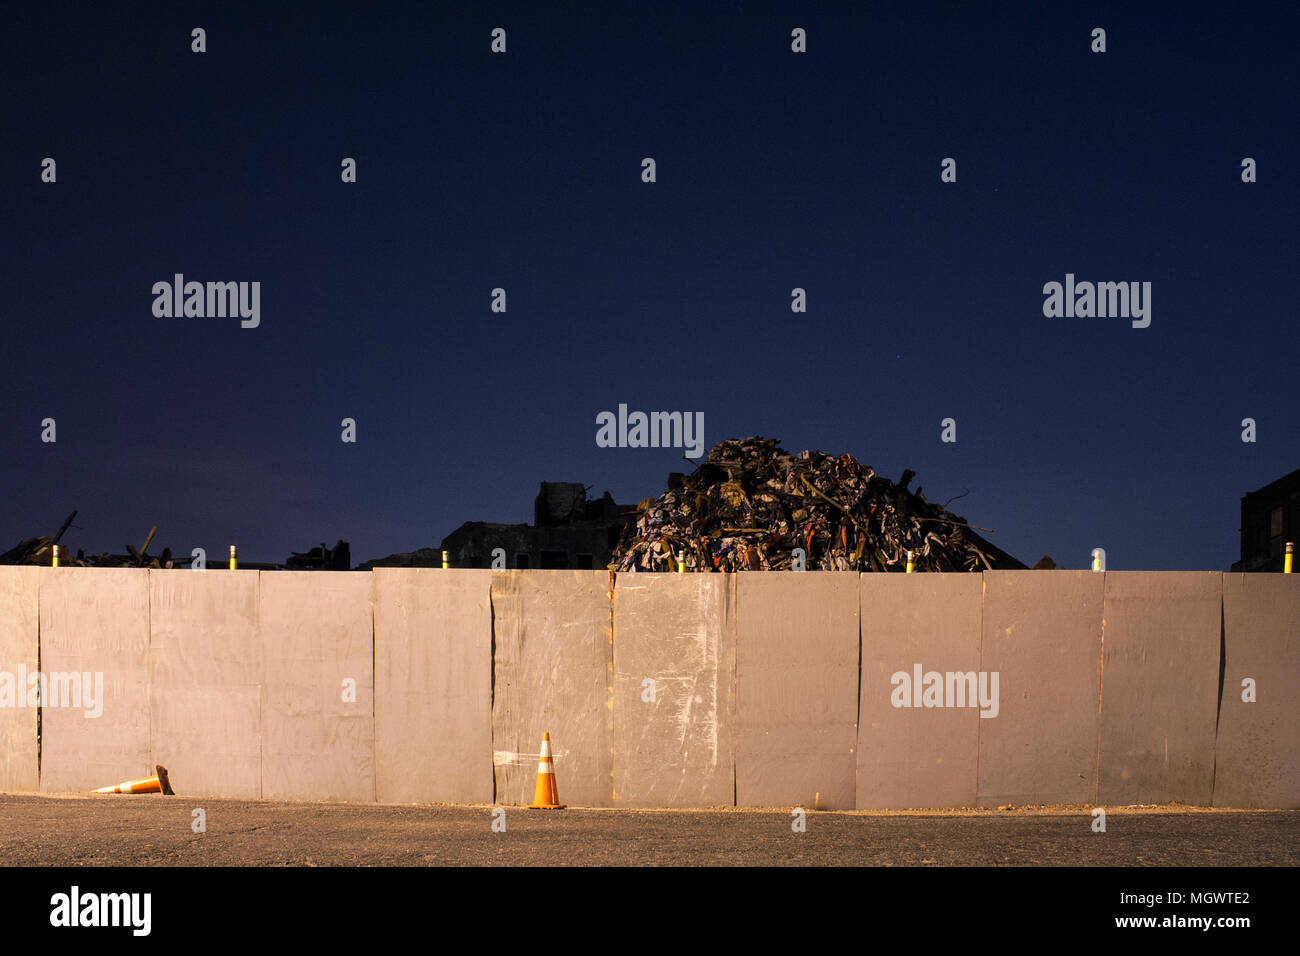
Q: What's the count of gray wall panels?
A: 12